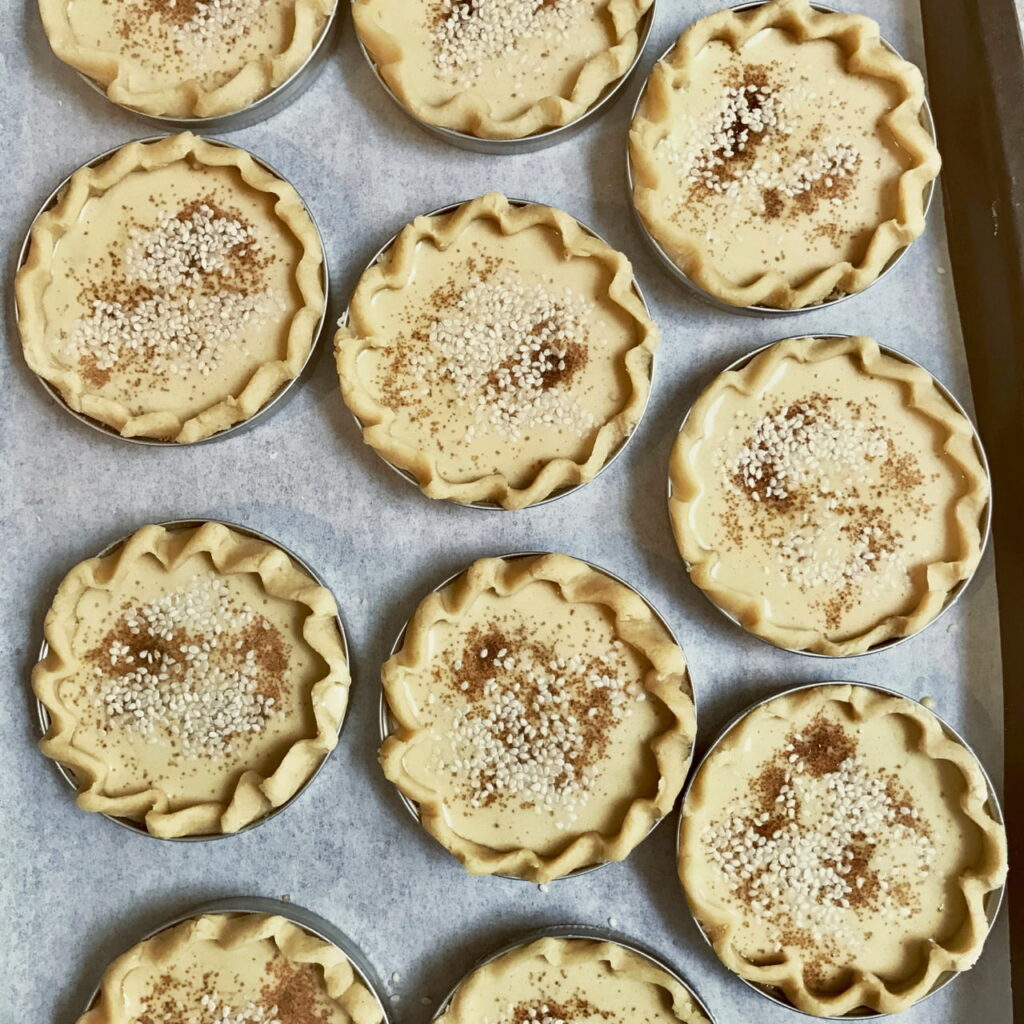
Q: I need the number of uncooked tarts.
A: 11